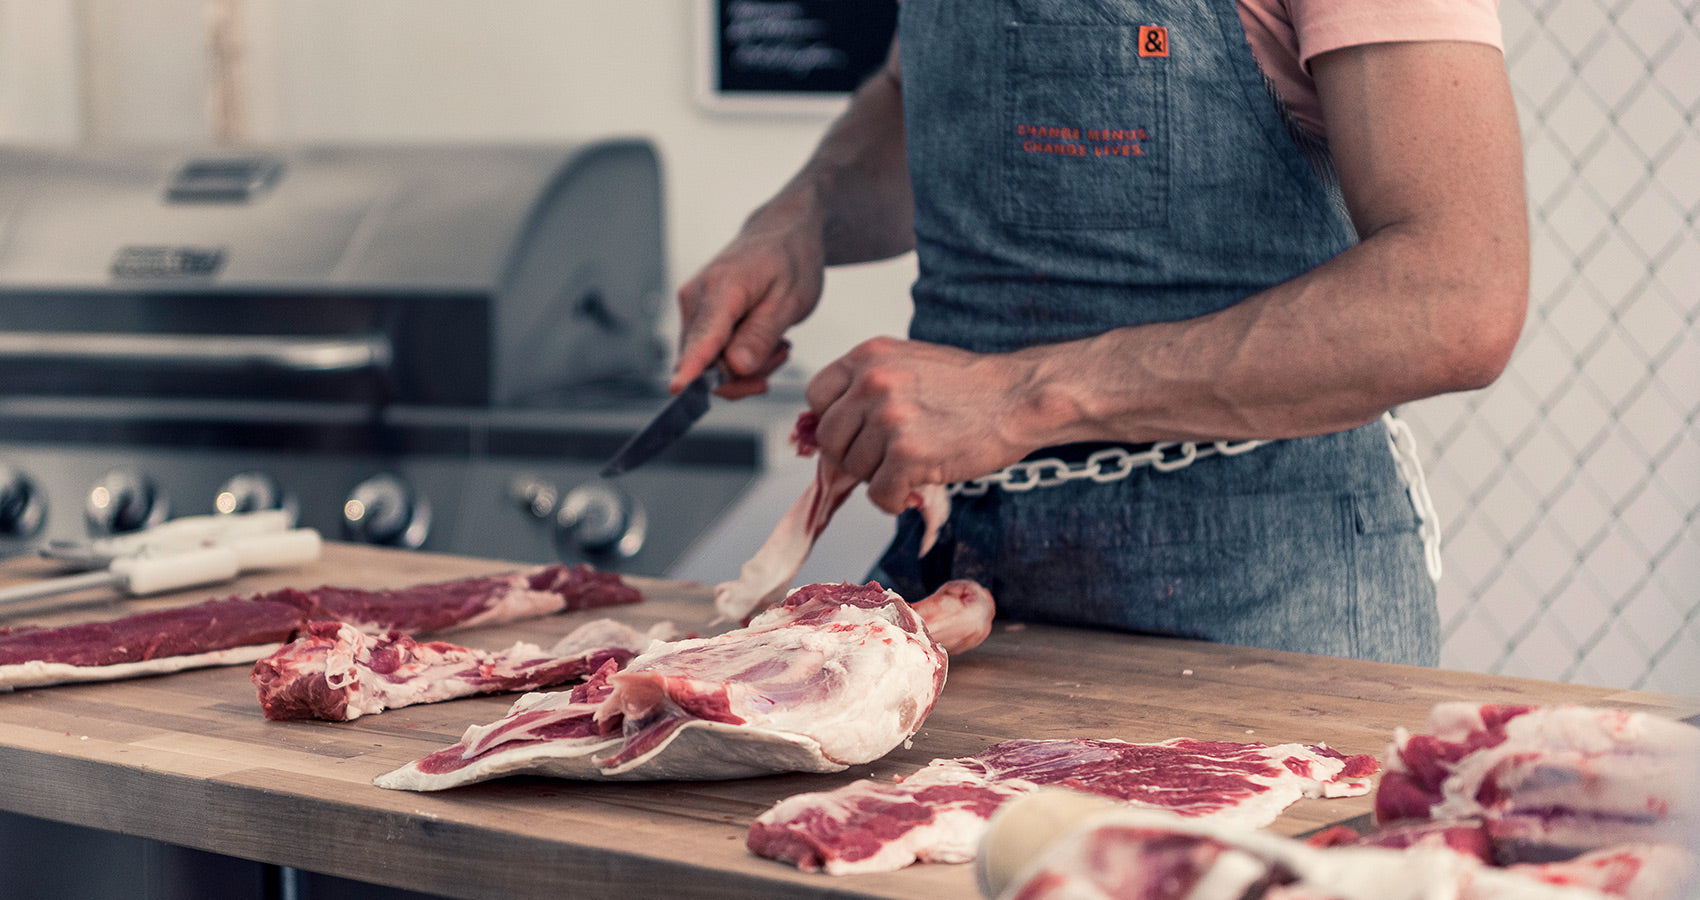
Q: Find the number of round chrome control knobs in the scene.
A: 5